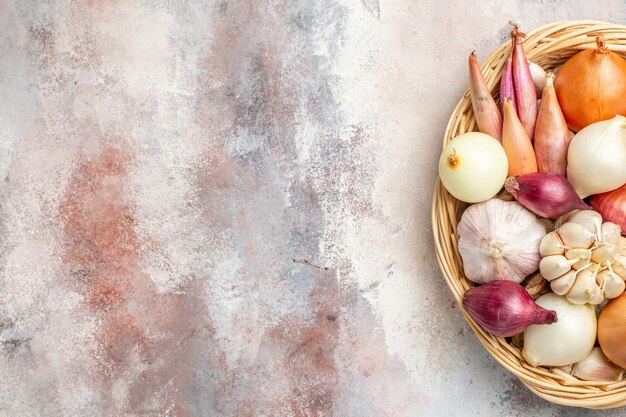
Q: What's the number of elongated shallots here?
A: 5